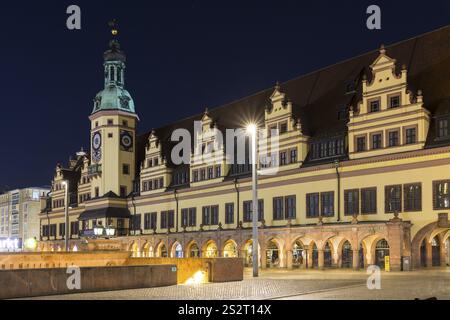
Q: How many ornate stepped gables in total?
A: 6